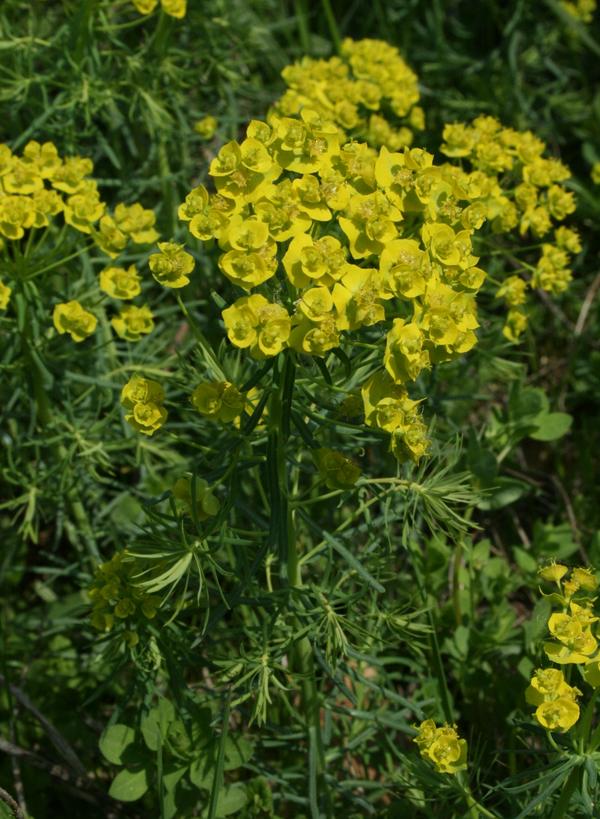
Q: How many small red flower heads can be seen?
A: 0